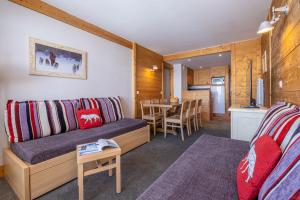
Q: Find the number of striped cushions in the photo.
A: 4